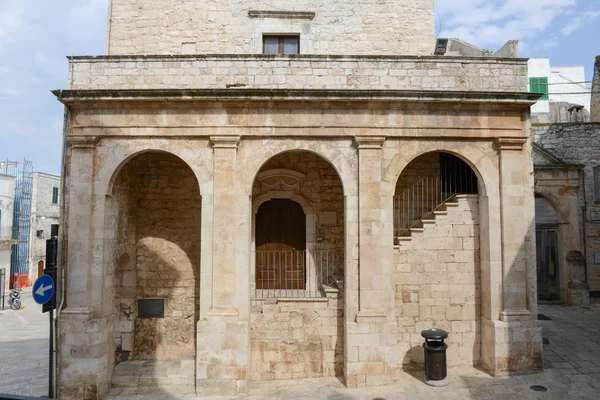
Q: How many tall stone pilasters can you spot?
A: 4